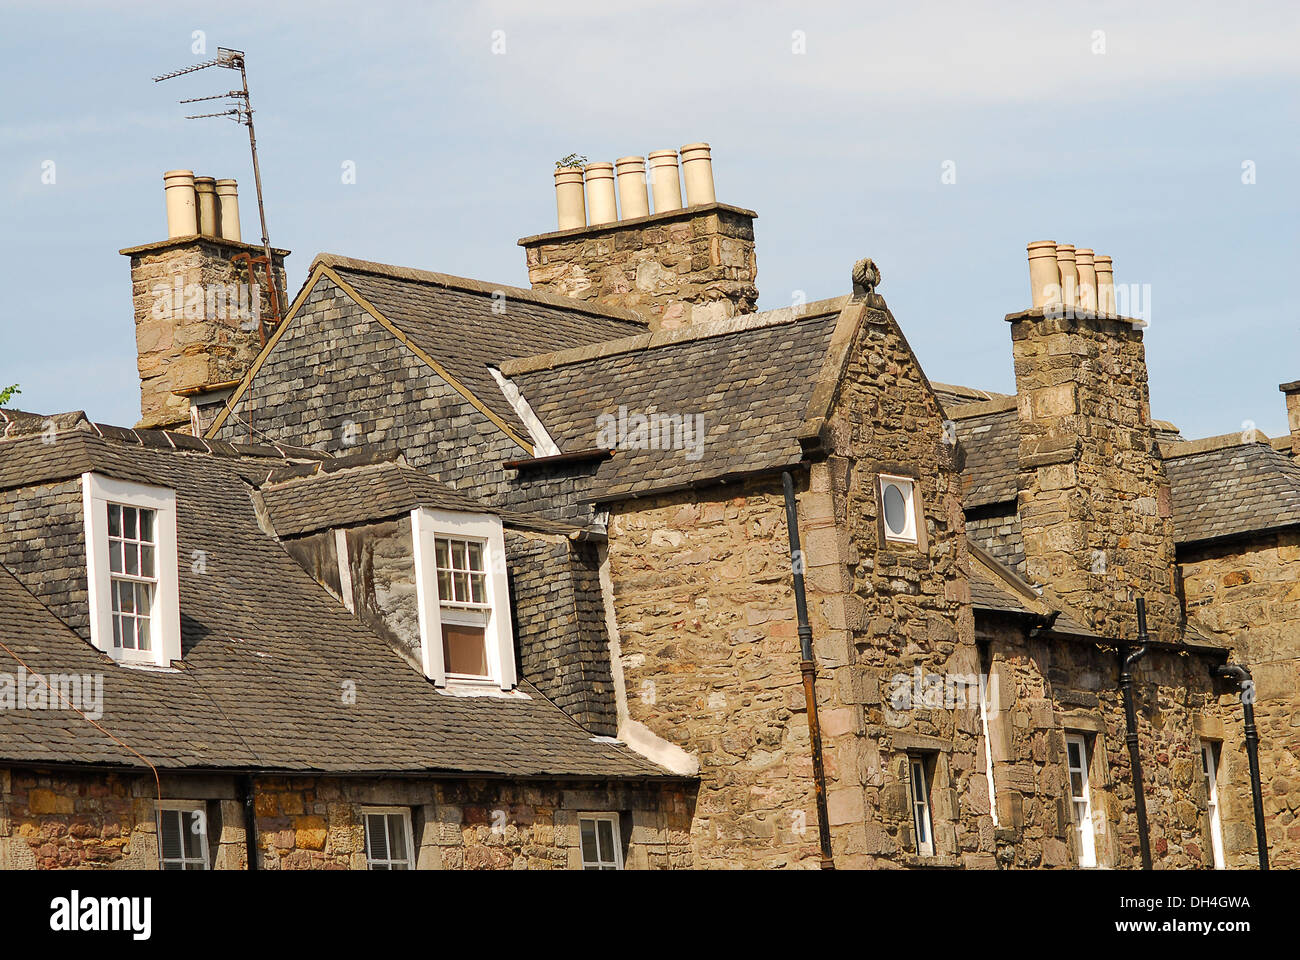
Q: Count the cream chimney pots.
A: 12